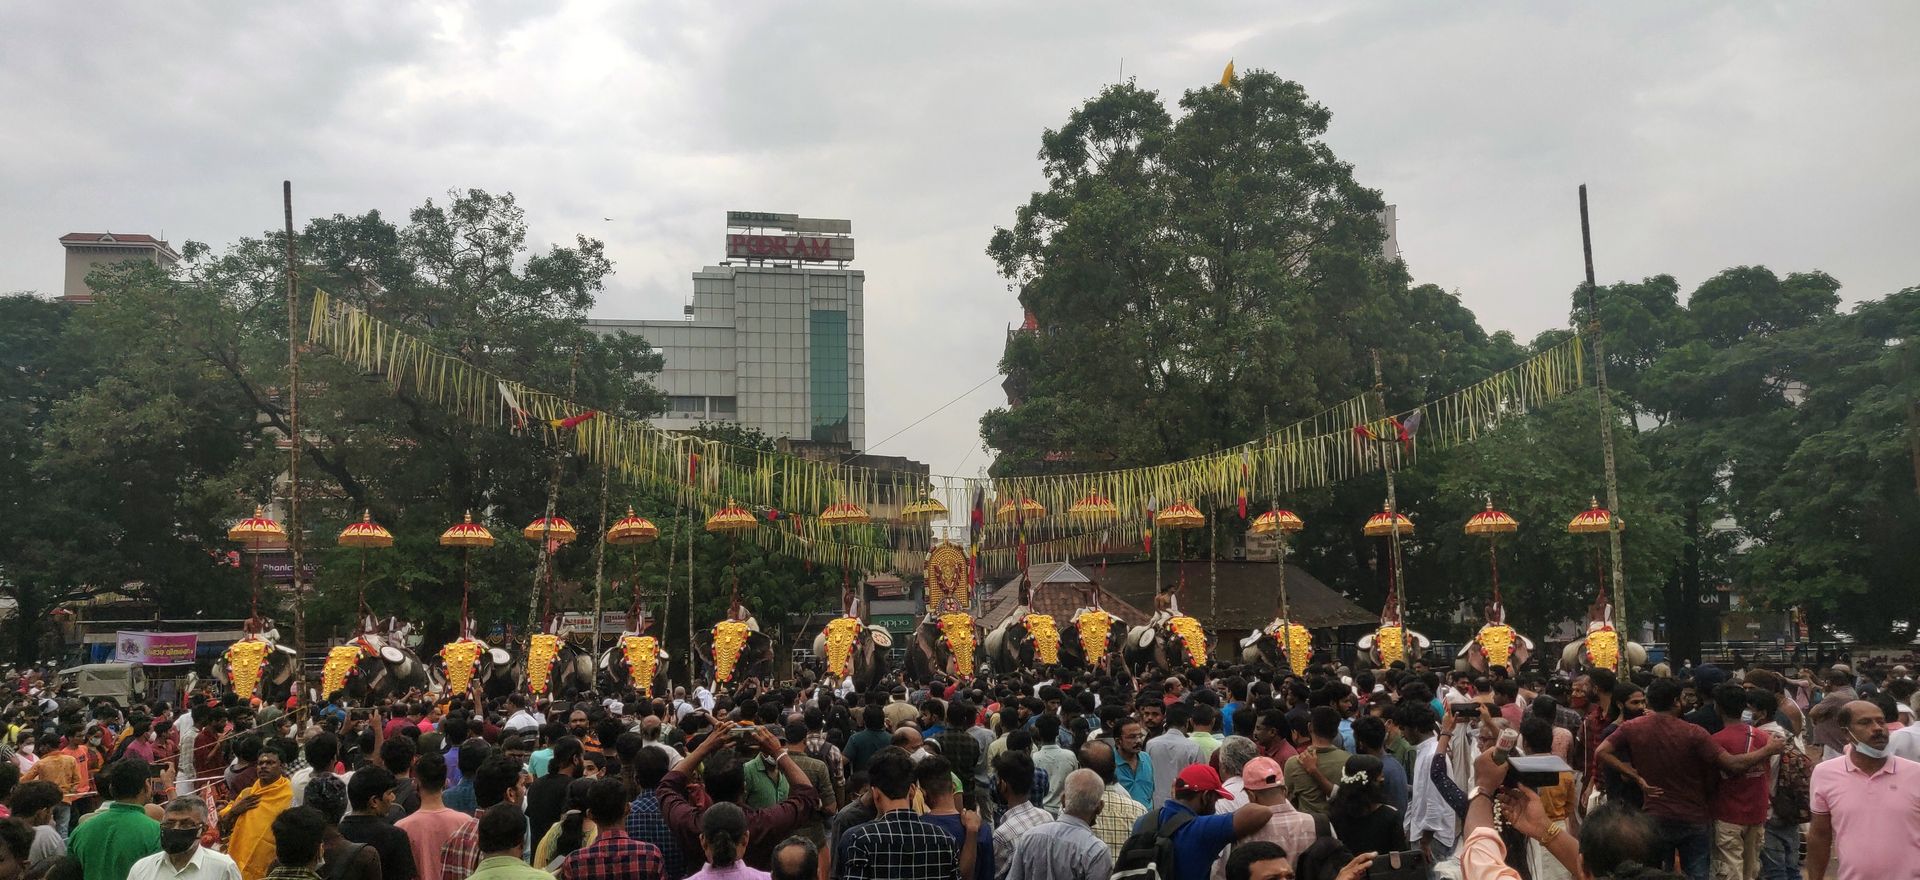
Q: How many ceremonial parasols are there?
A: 15